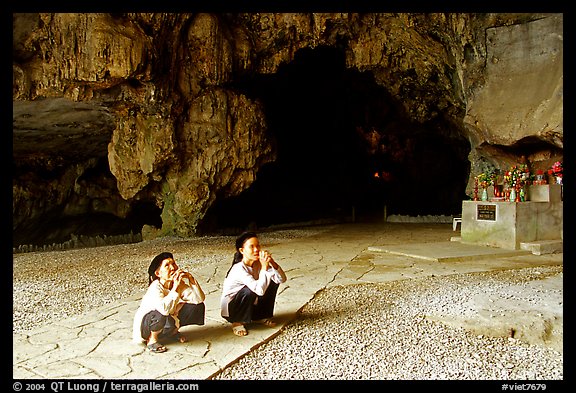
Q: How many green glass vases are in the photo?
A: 2